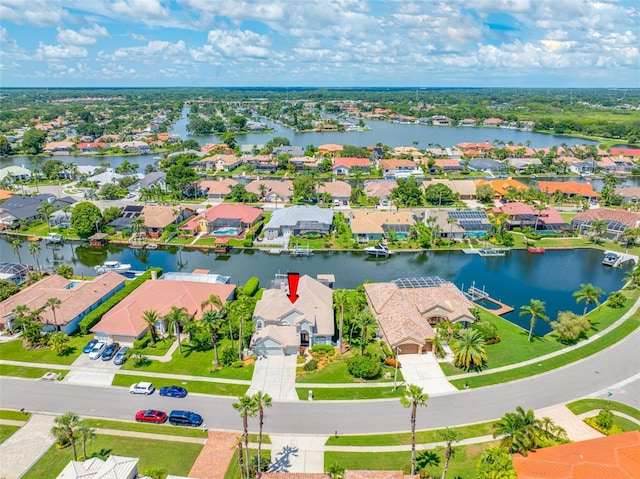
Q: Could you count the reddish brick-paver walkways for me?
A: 1